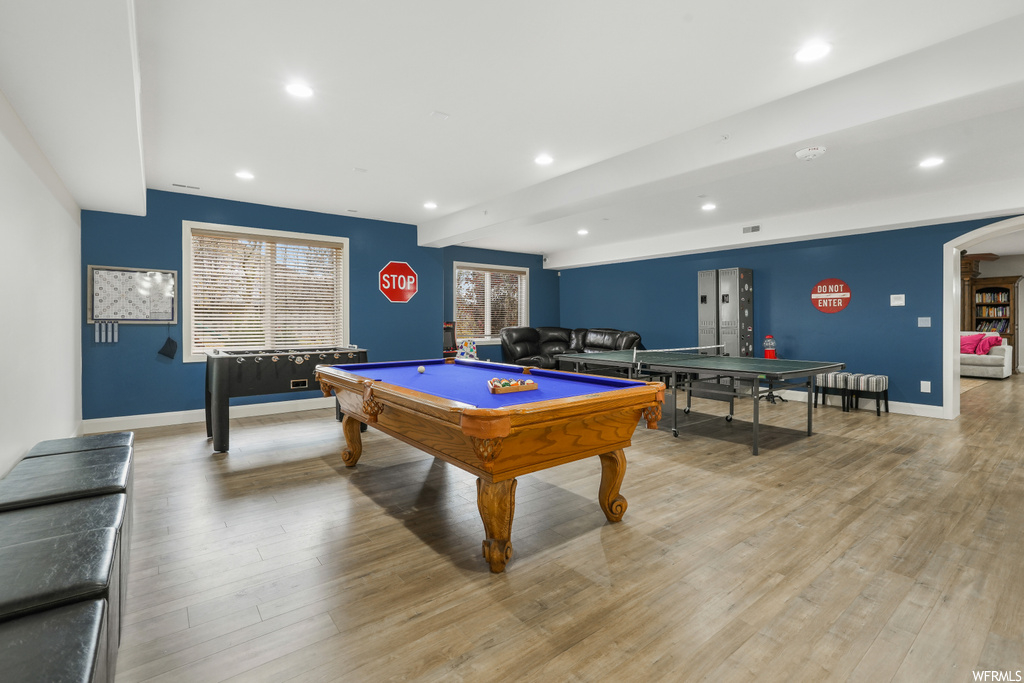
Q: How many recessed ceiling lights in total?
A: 8